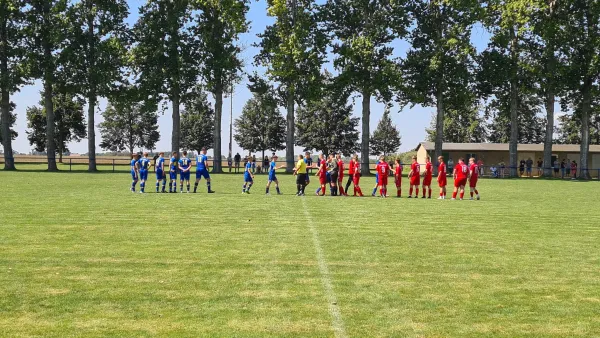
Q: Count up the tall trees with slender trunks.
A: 11